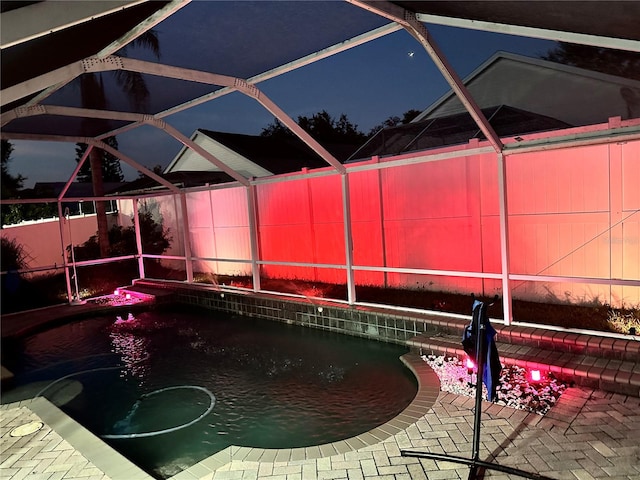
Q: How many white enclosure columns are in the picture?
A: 6